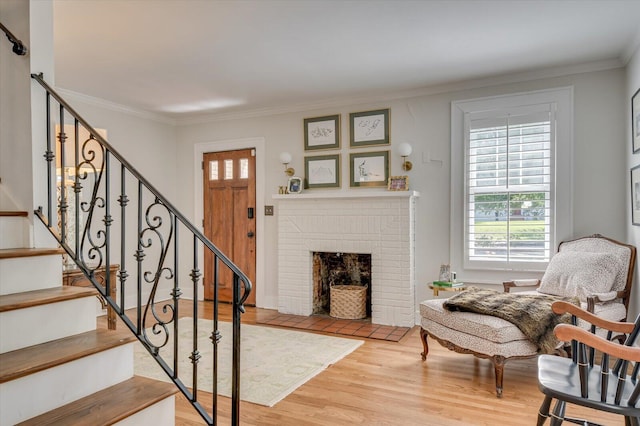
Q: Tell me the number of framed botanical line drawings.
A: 4